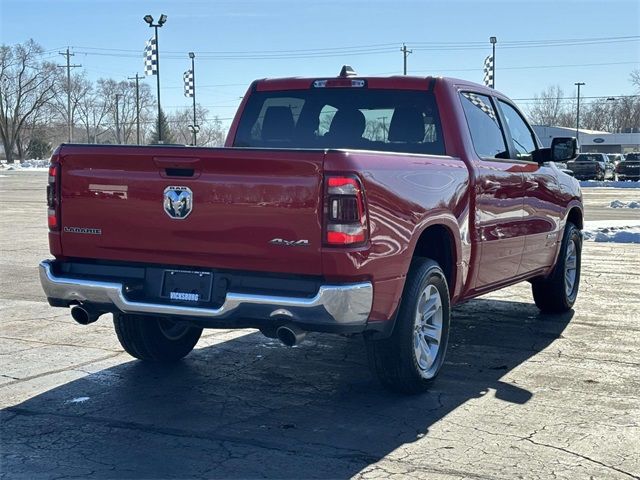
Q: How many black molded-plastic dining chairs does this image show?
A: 0